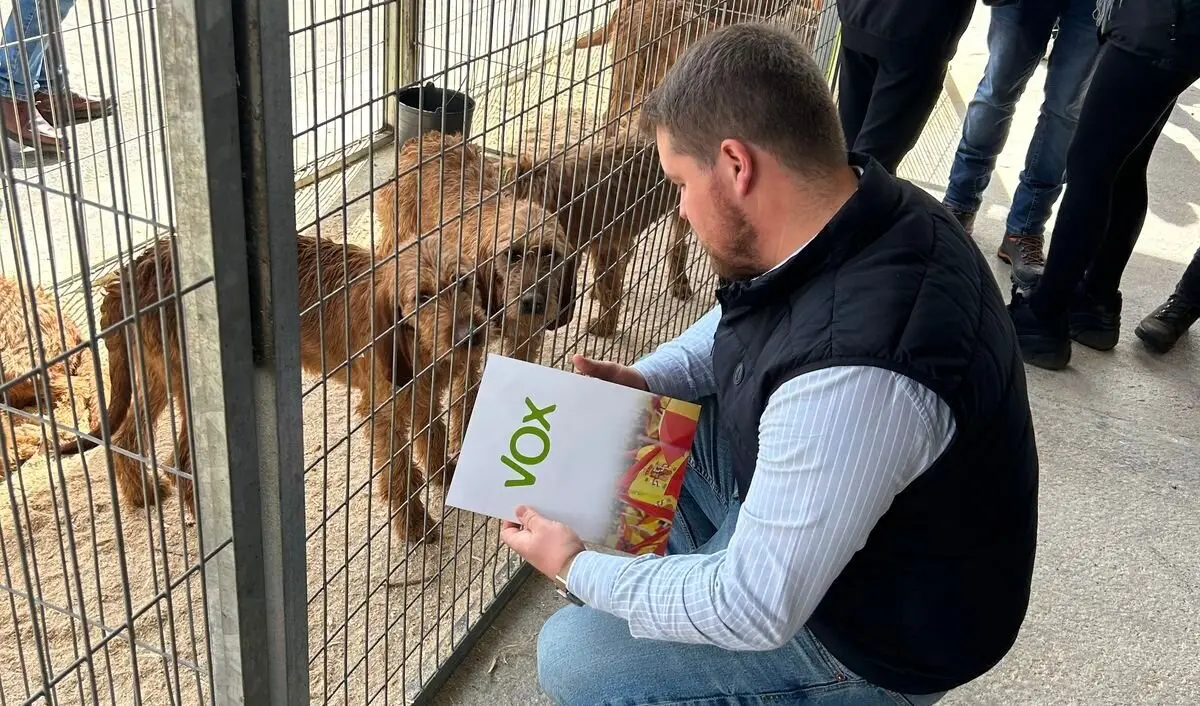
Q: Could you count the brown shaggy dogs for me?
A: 5